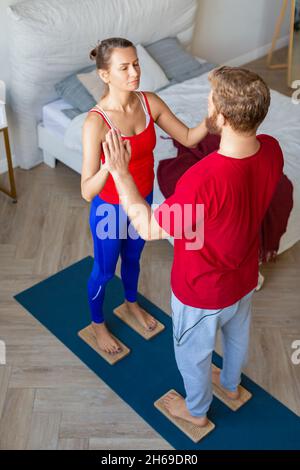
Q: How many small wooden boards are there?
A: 4